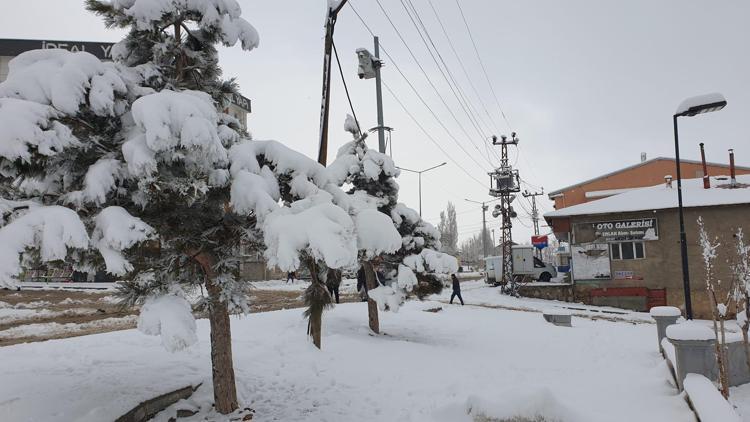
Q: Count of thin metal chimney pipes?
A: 2